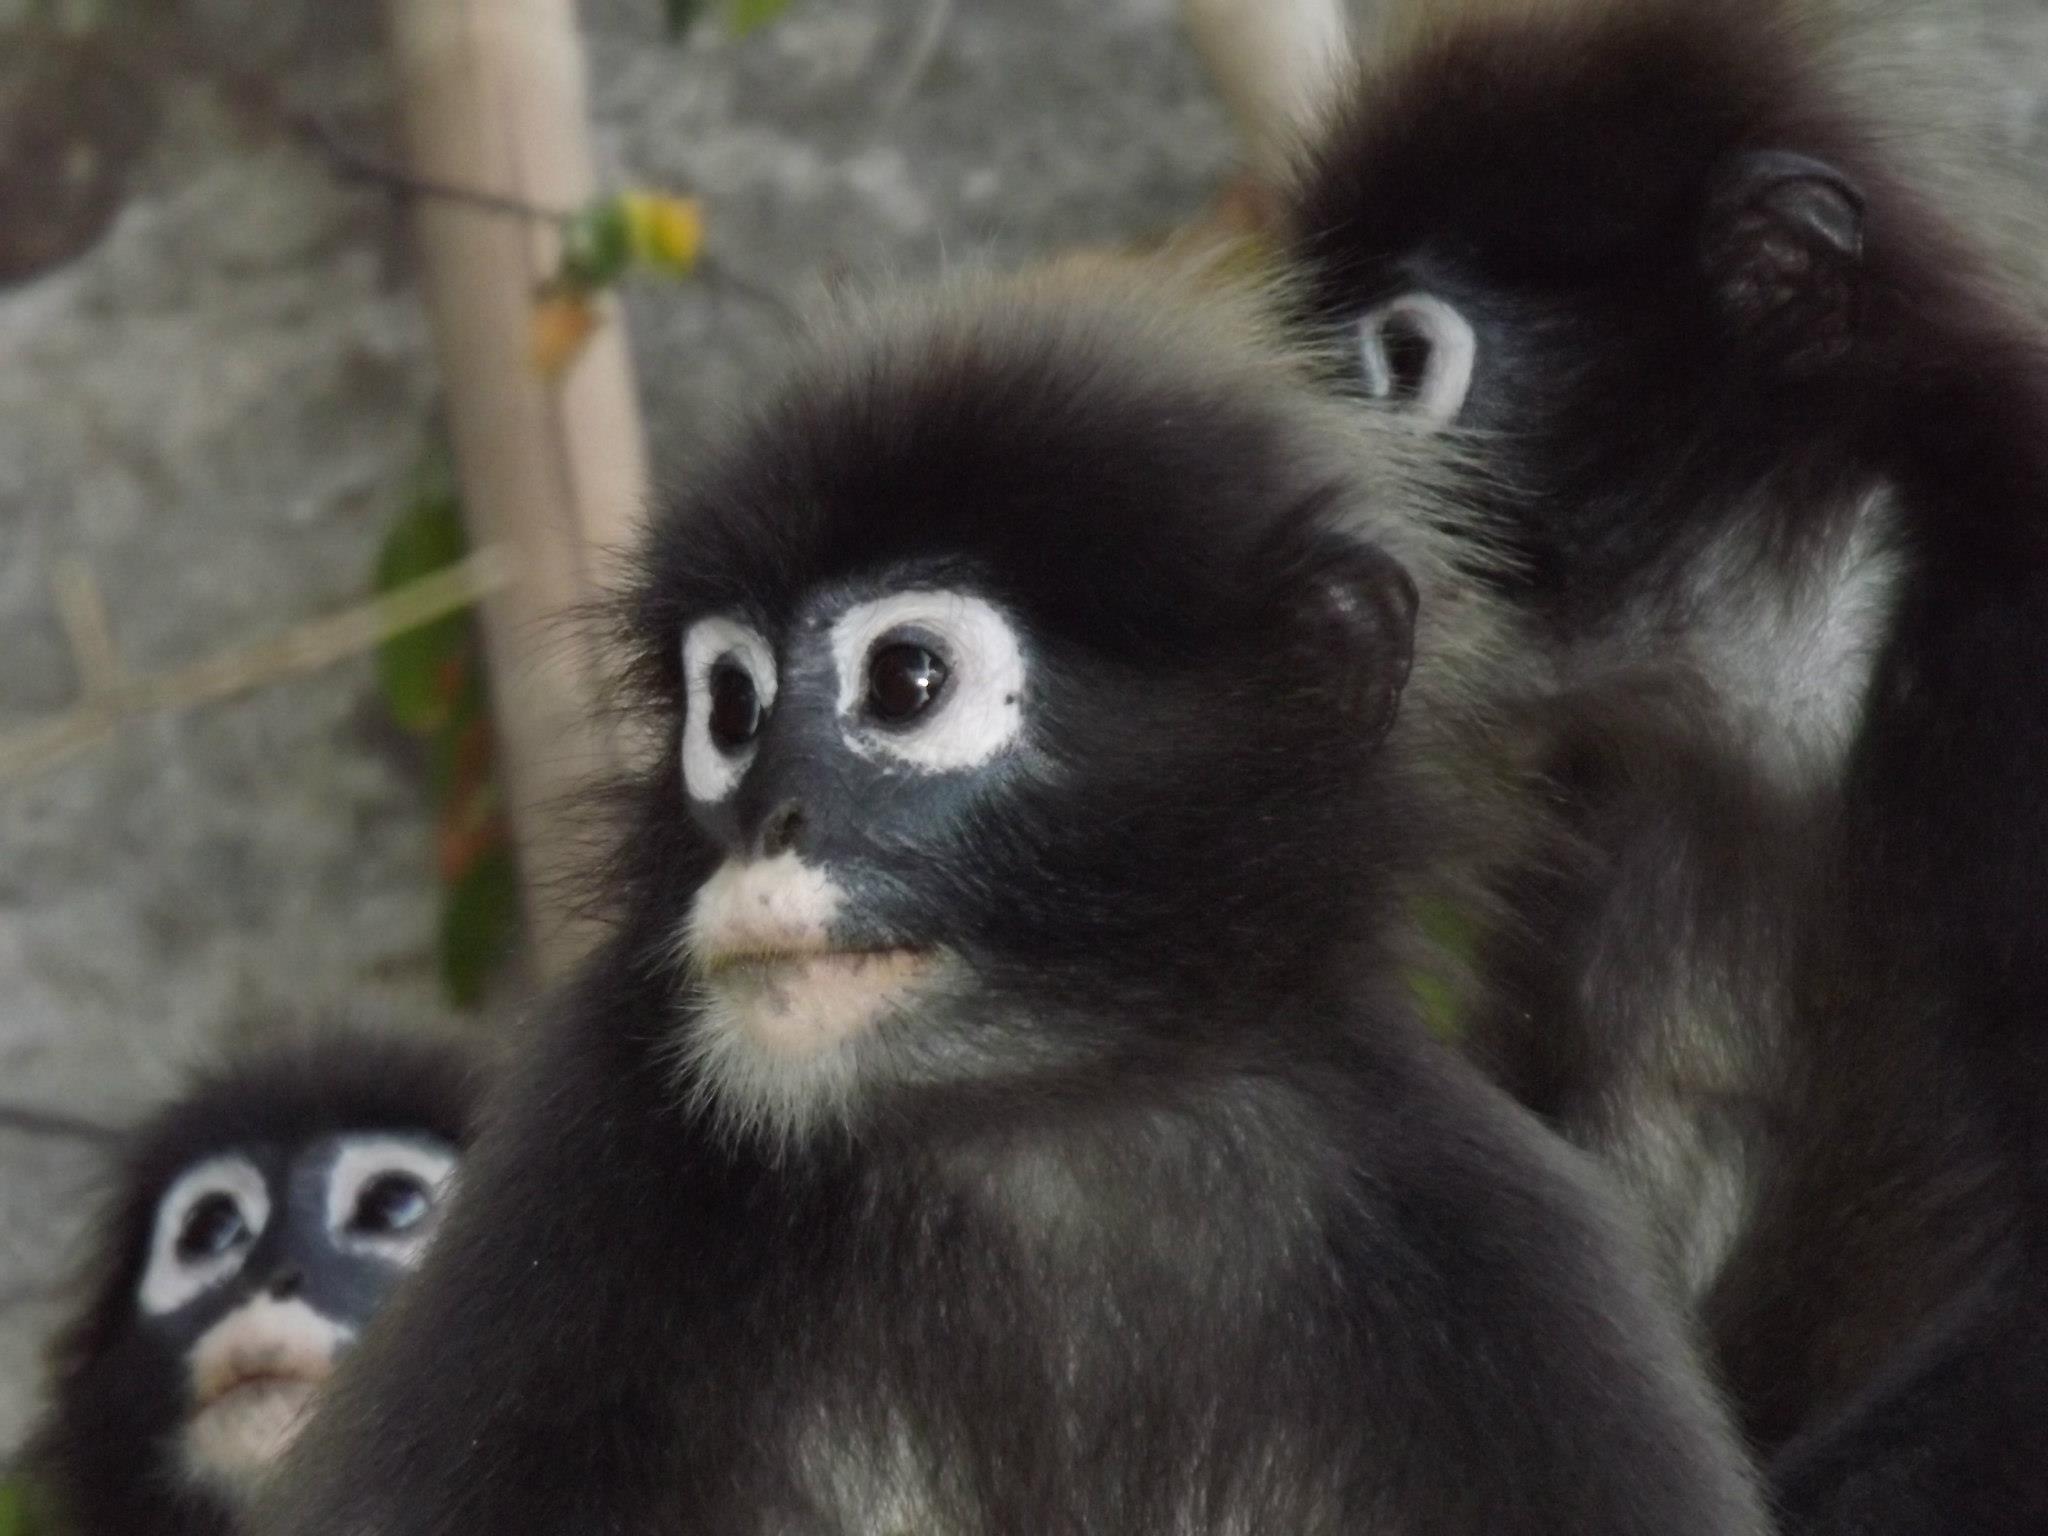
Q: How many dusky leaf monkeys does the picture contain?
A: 3